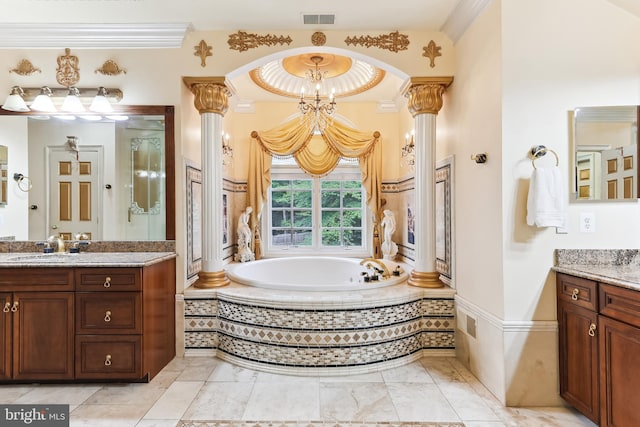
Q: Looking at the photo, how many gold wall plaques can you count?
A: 8